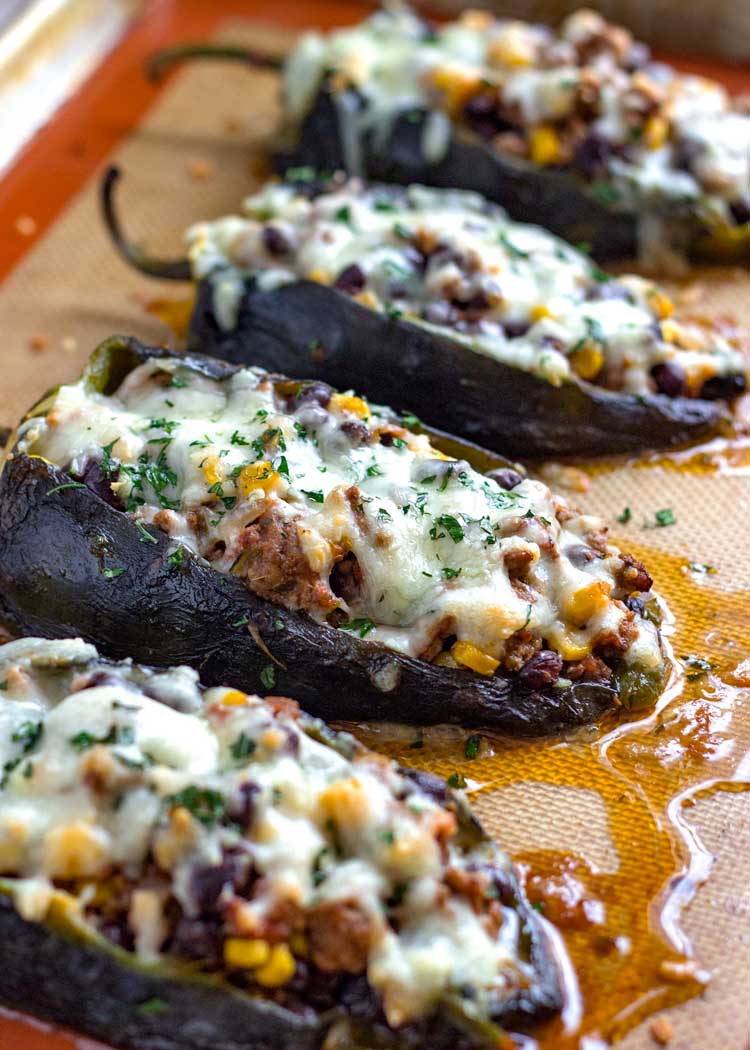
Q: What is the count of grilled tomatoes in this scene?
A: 0